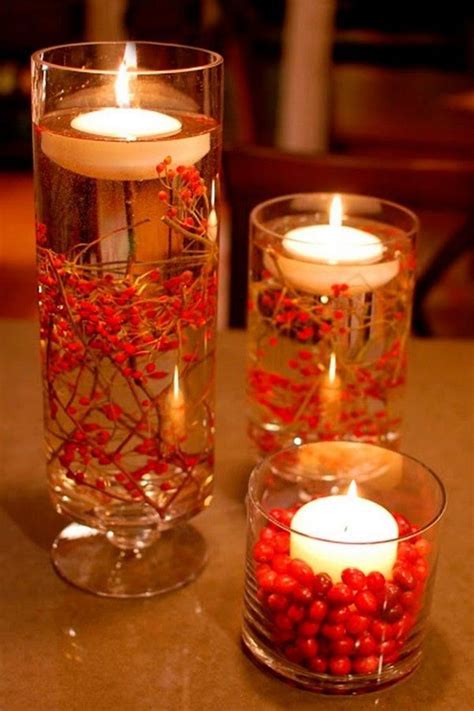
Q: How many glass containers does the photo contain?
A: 3